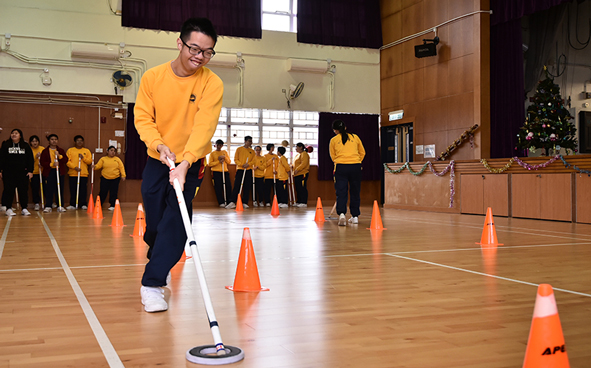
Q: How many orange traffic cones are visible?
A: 12